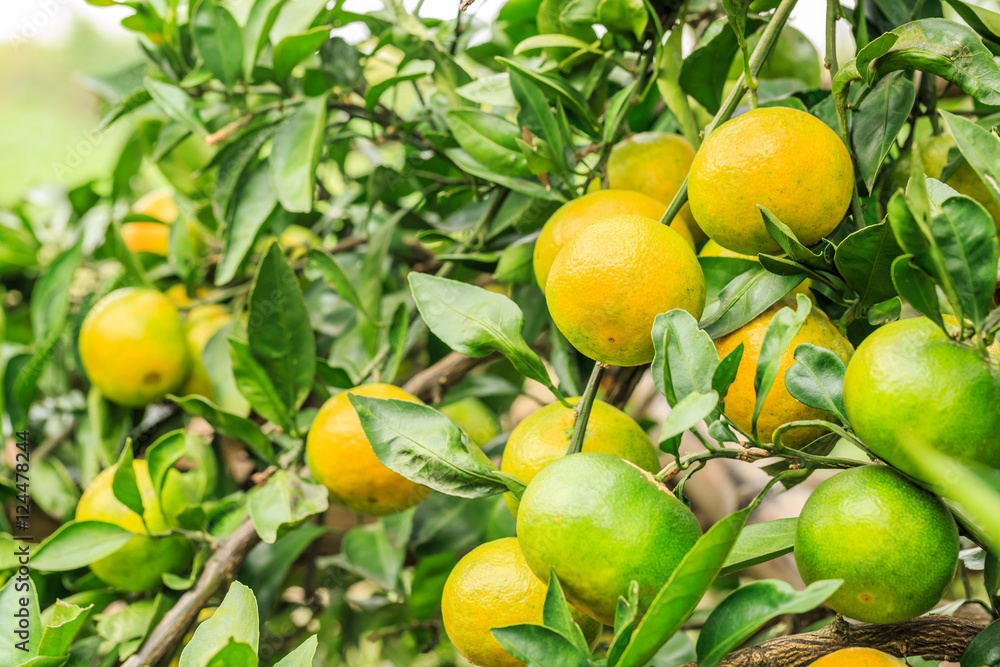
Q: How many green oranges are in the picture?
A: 3